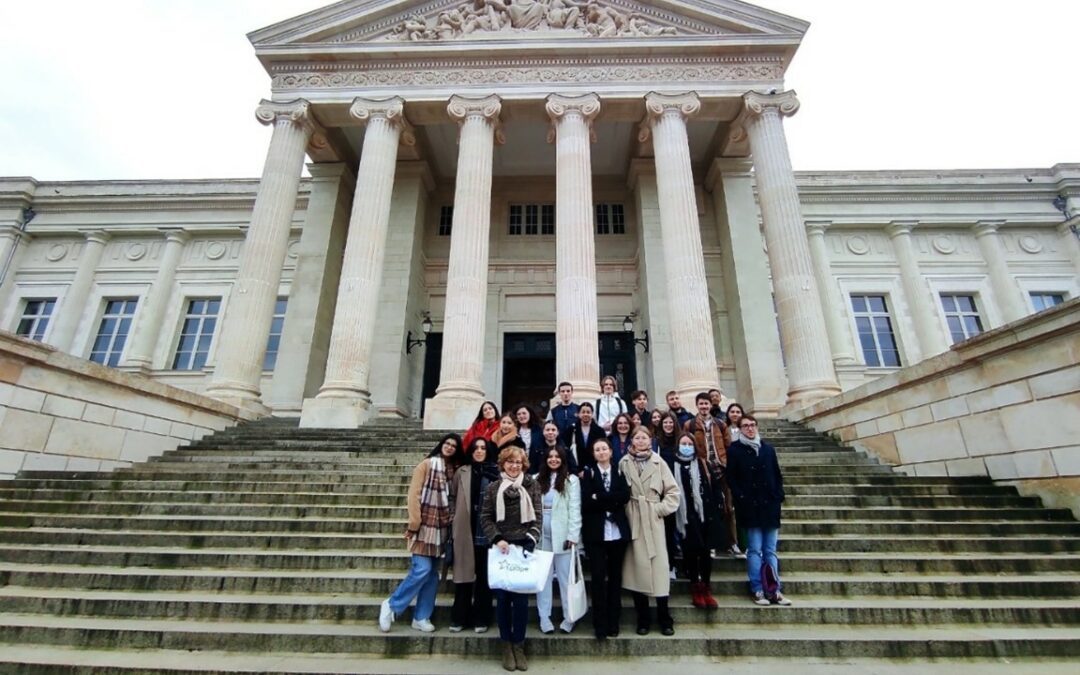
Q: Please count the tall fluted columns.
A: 6